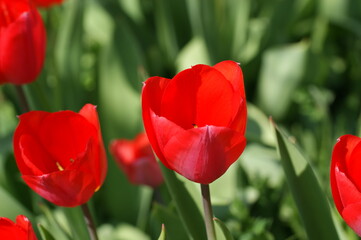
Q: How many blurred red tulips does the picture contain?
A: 1